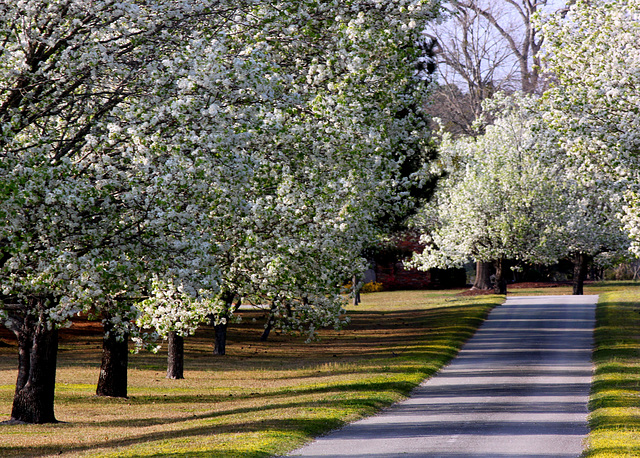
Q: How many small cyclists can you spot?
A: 0